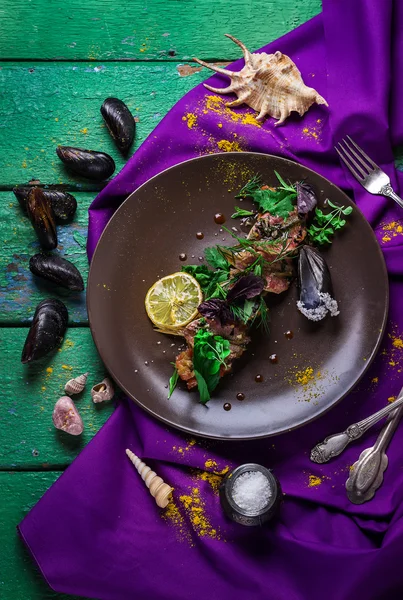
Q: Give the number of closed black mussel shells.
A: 6